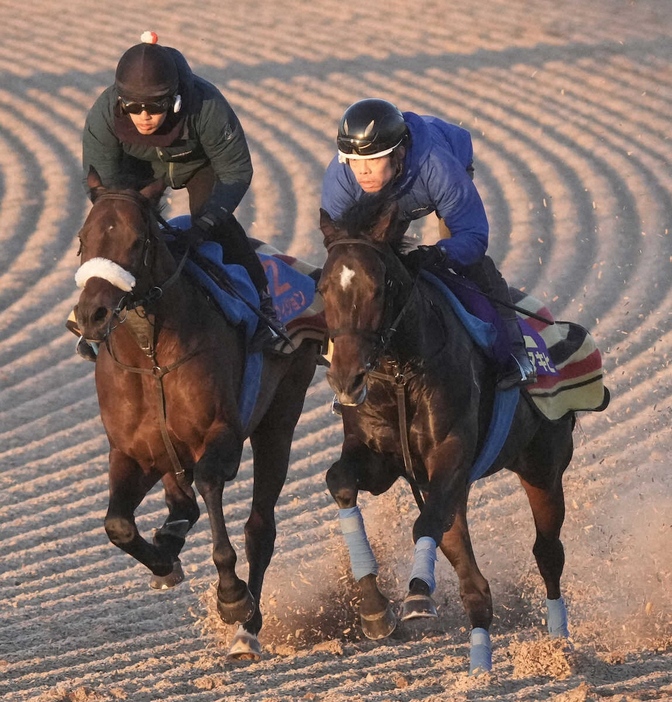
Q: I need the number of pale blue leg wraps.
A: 4